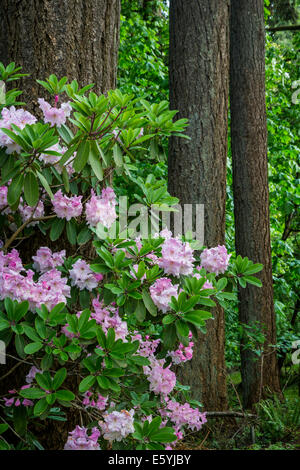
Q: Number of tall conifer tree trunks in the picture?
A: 3